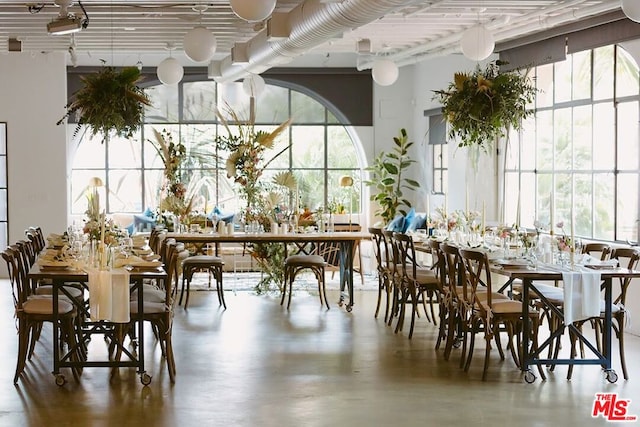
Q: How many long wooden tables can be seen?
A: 3